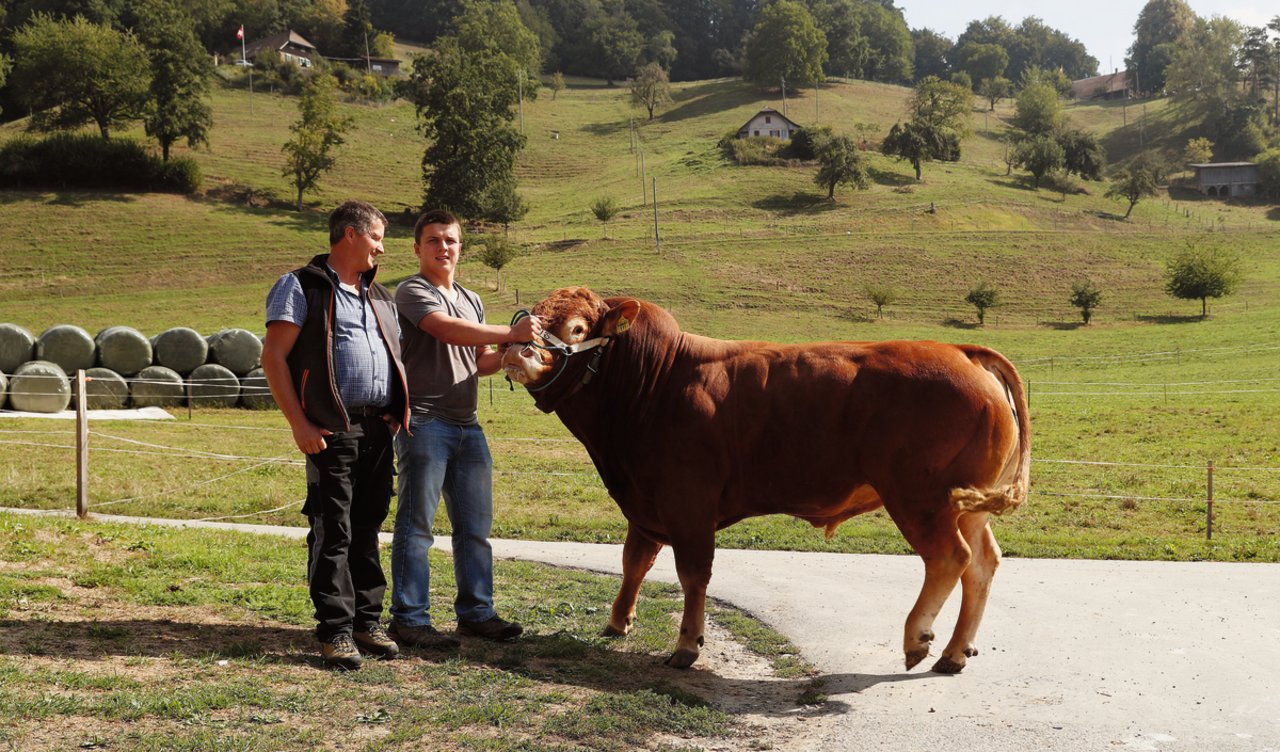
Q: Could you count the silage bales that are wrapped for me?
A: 11